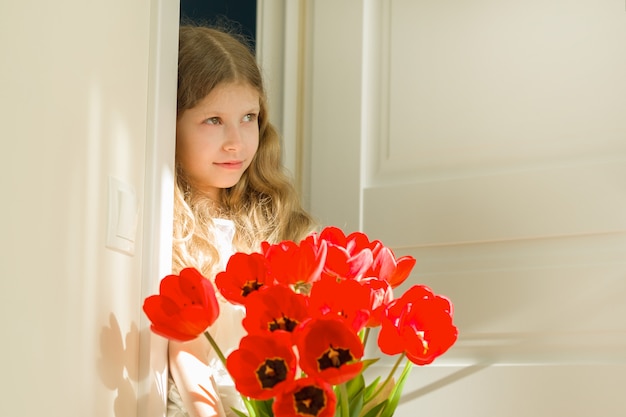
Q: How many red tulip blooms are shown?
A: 12